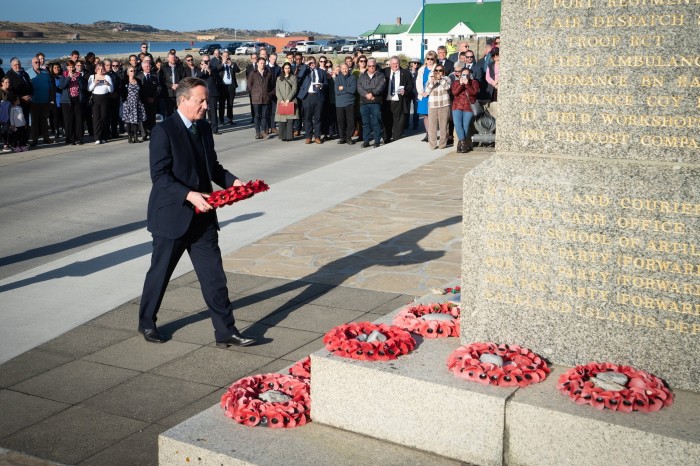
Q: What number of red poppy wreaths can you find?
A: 7